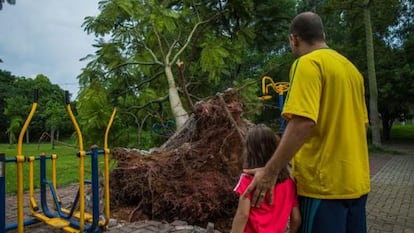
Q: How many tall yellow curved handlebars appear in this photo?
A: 3